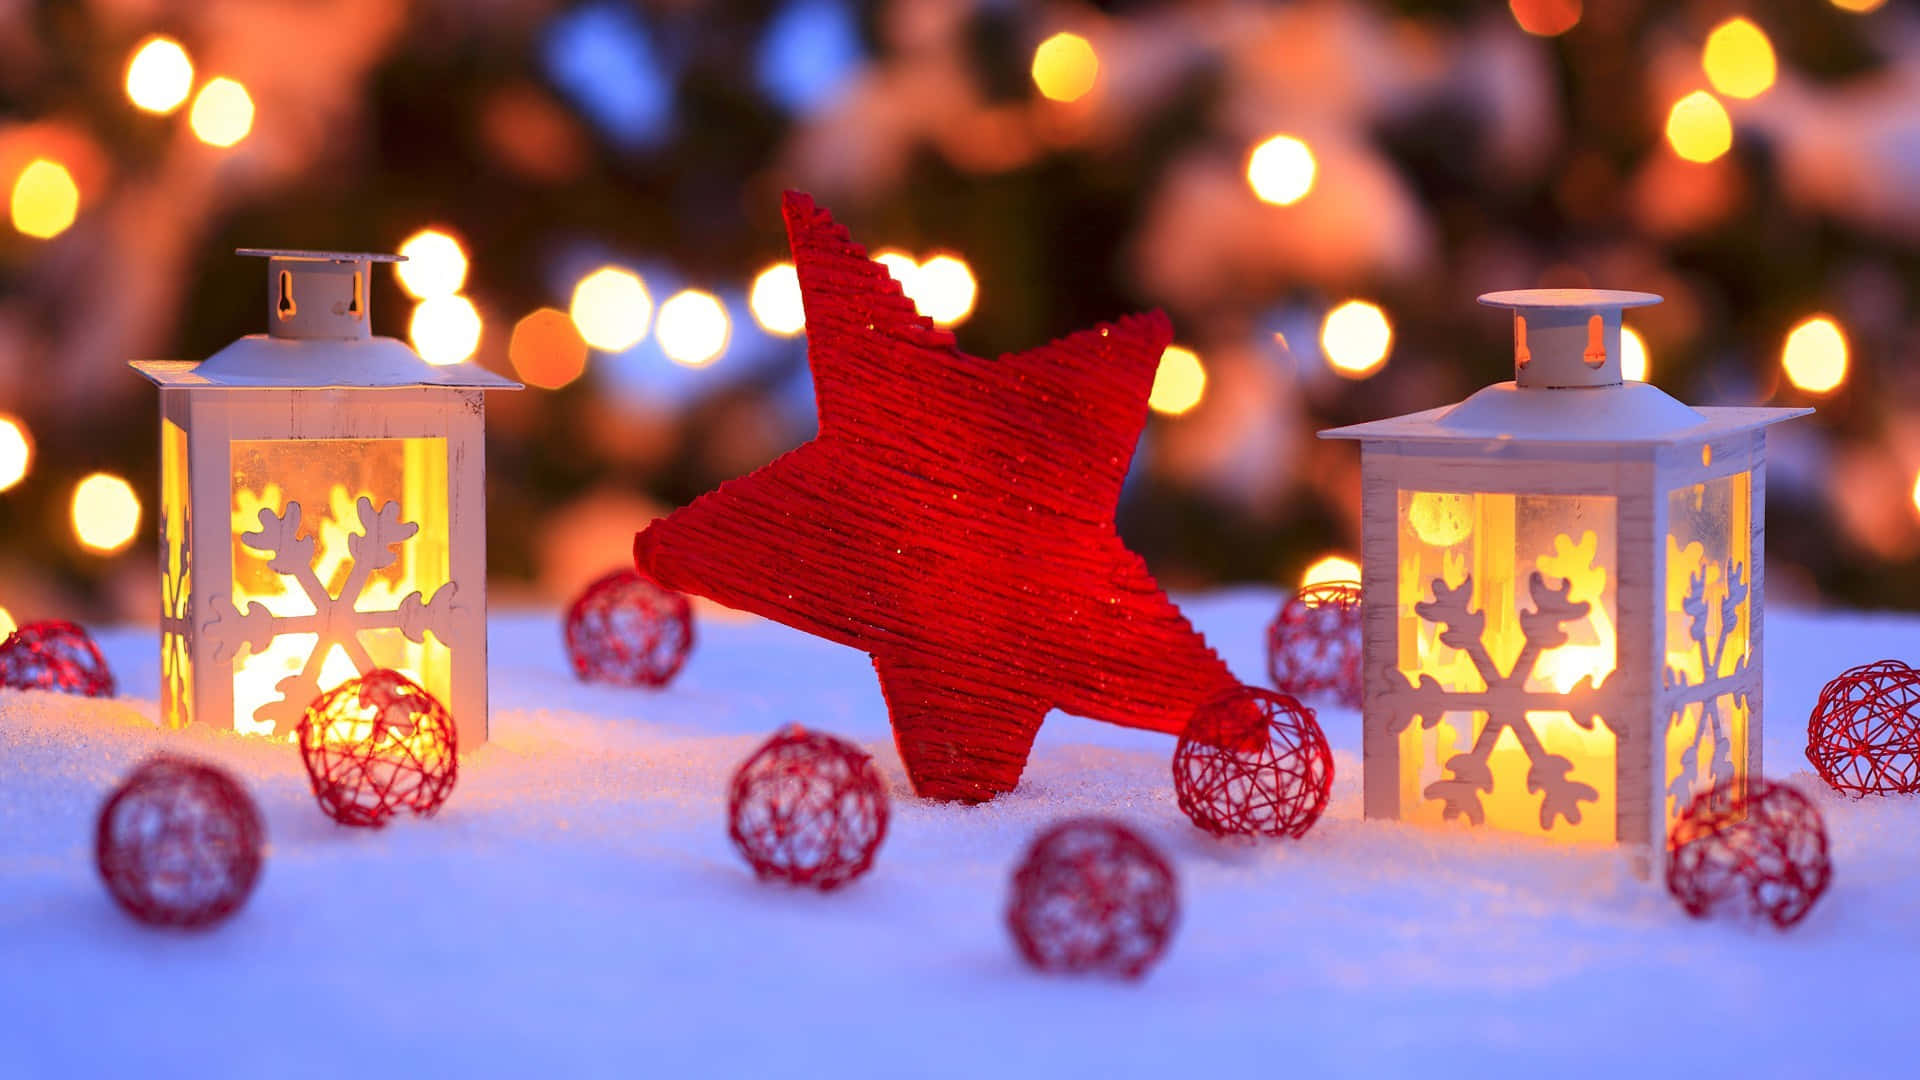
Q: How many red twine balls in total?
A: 10